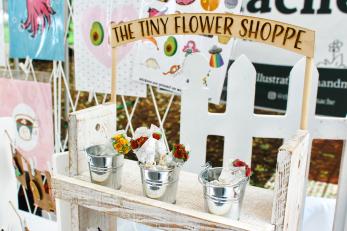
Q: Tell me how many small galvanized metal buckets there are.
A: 3